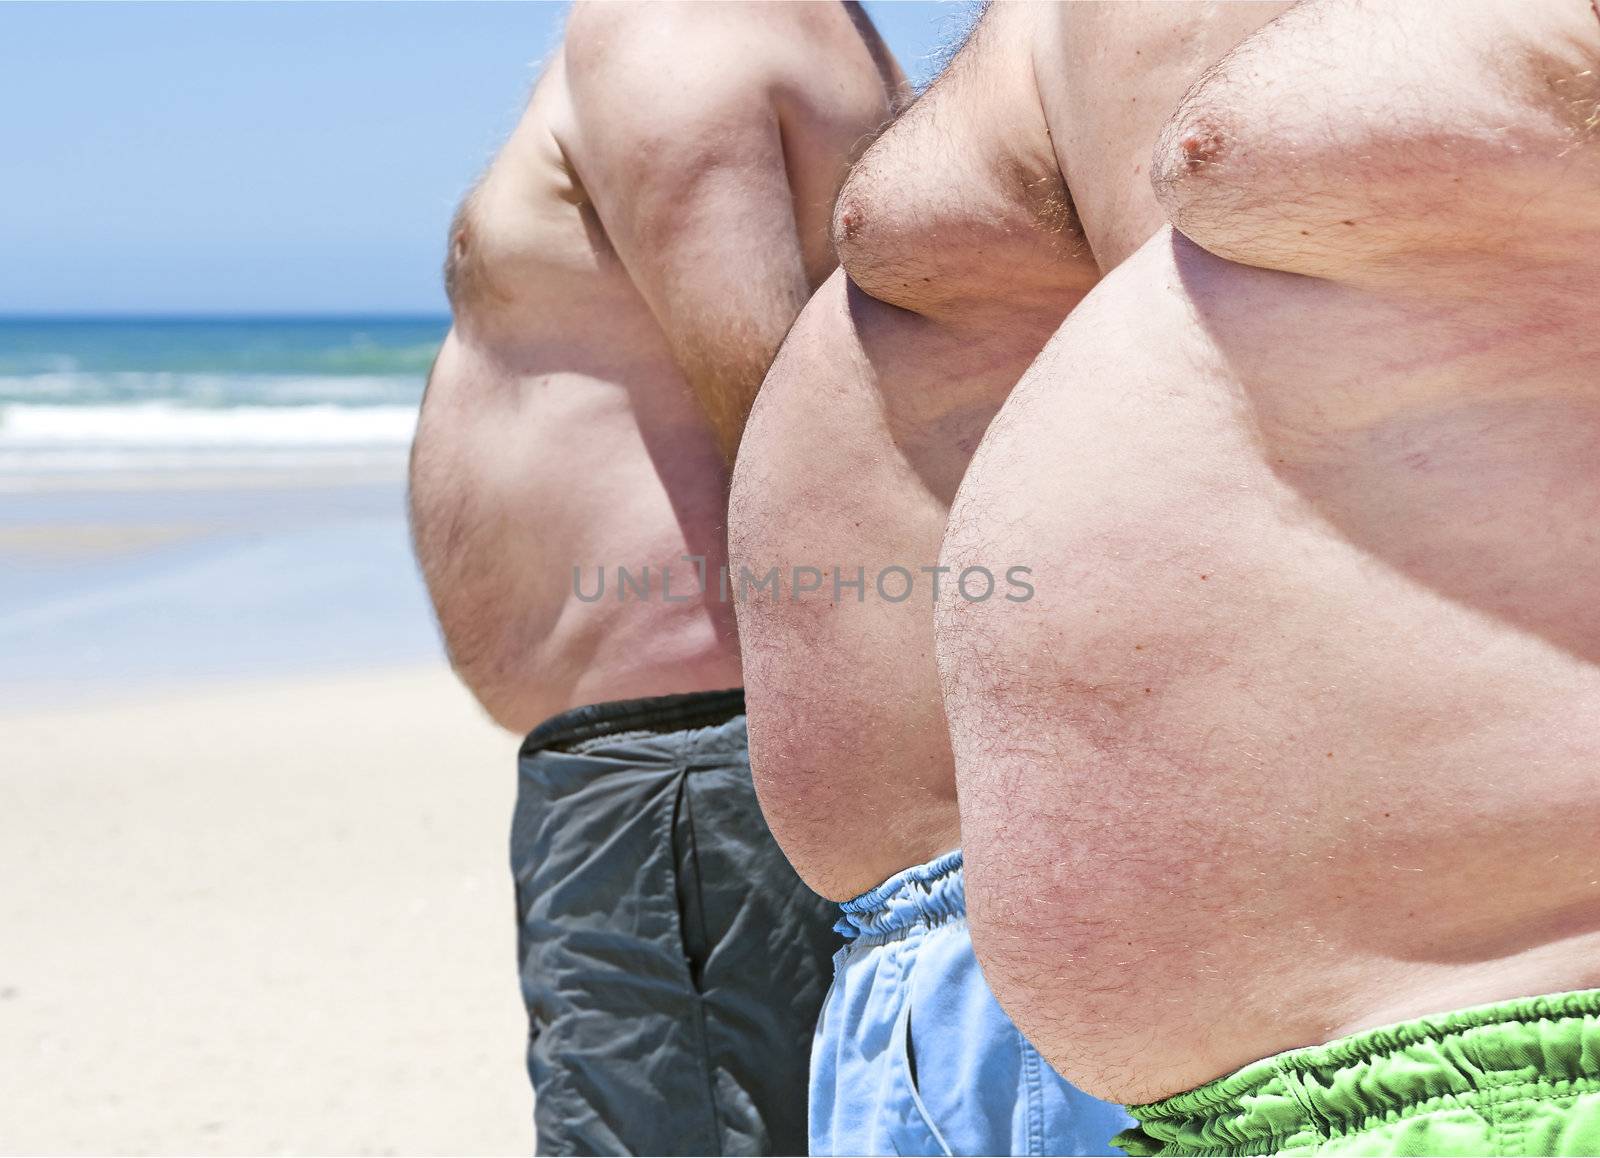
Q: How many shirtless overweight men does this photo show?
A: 3